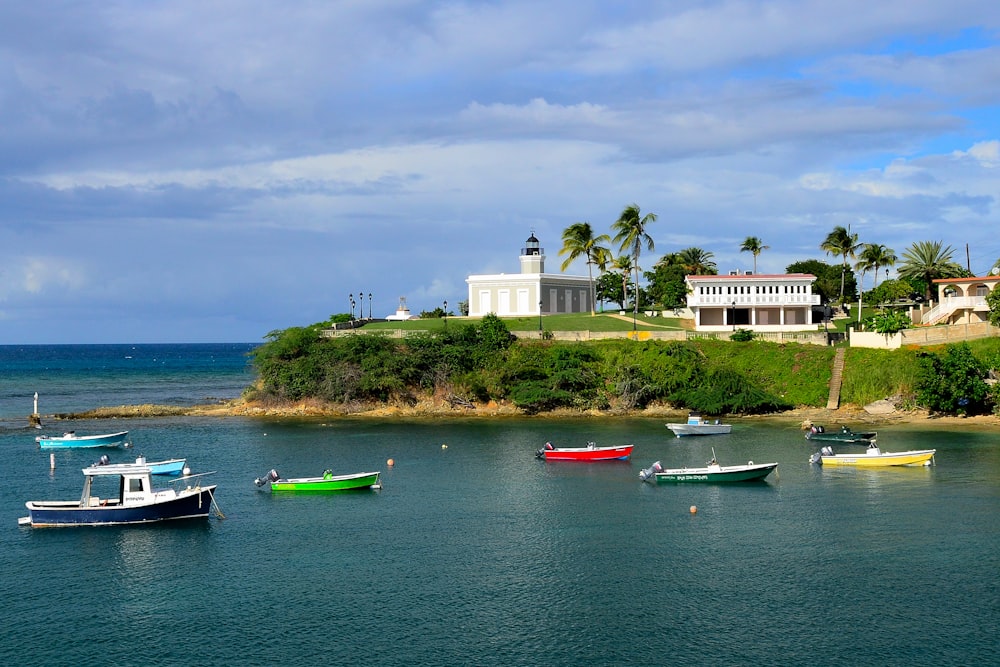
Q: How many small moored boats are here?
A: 9